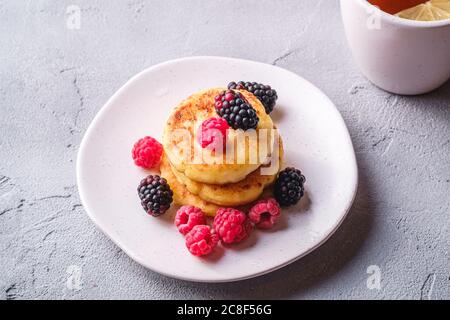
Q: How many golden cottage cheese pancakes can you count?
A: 3